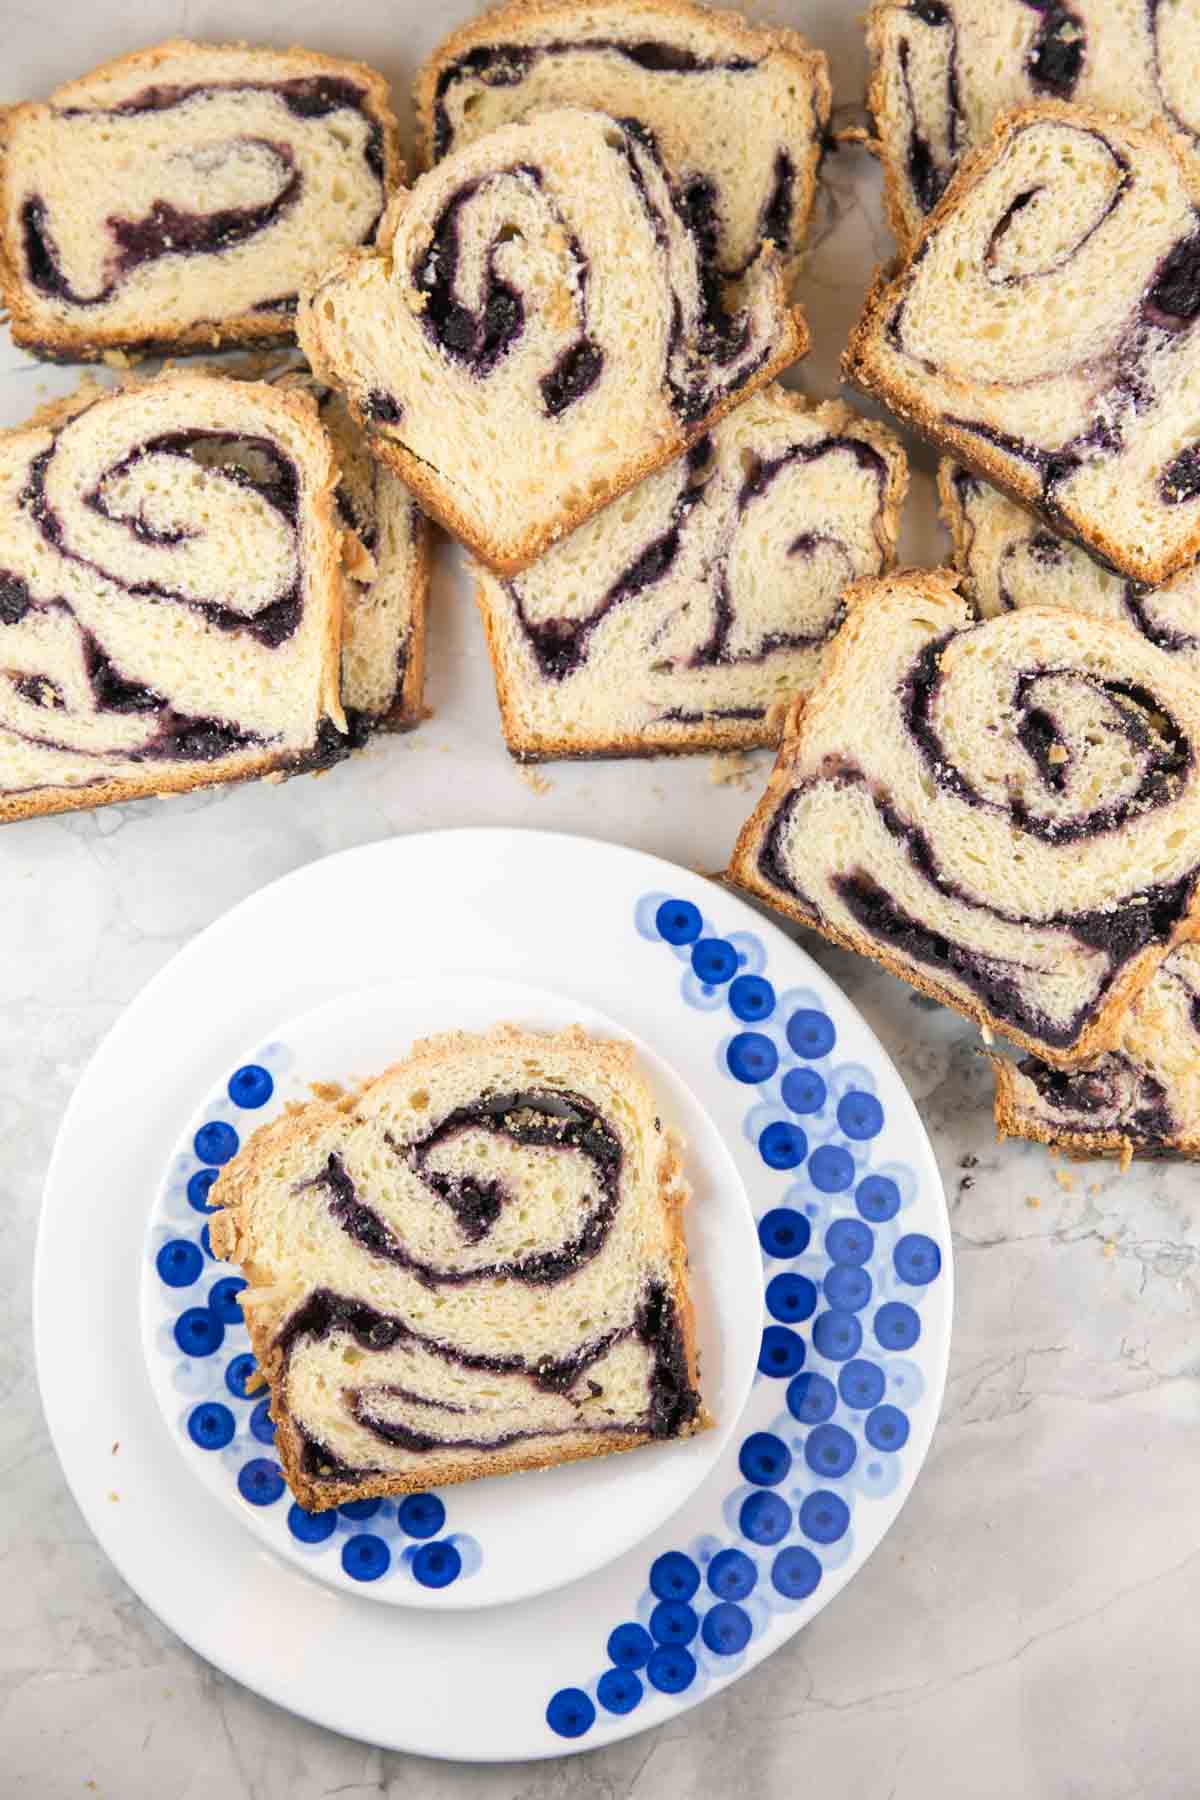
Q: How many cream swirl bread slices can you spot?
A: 12